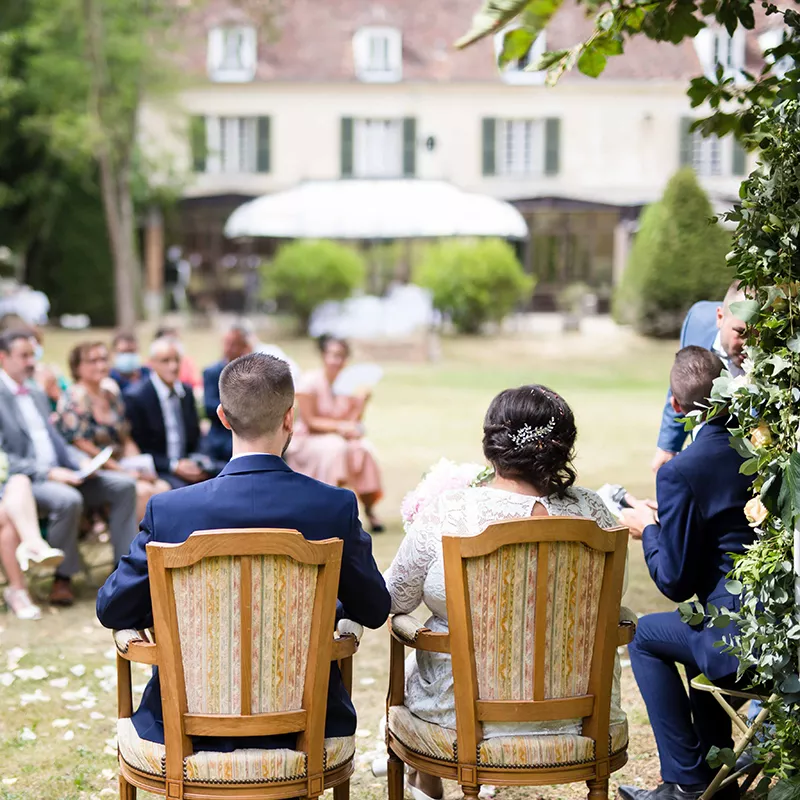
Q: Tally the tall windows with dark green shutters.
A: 4